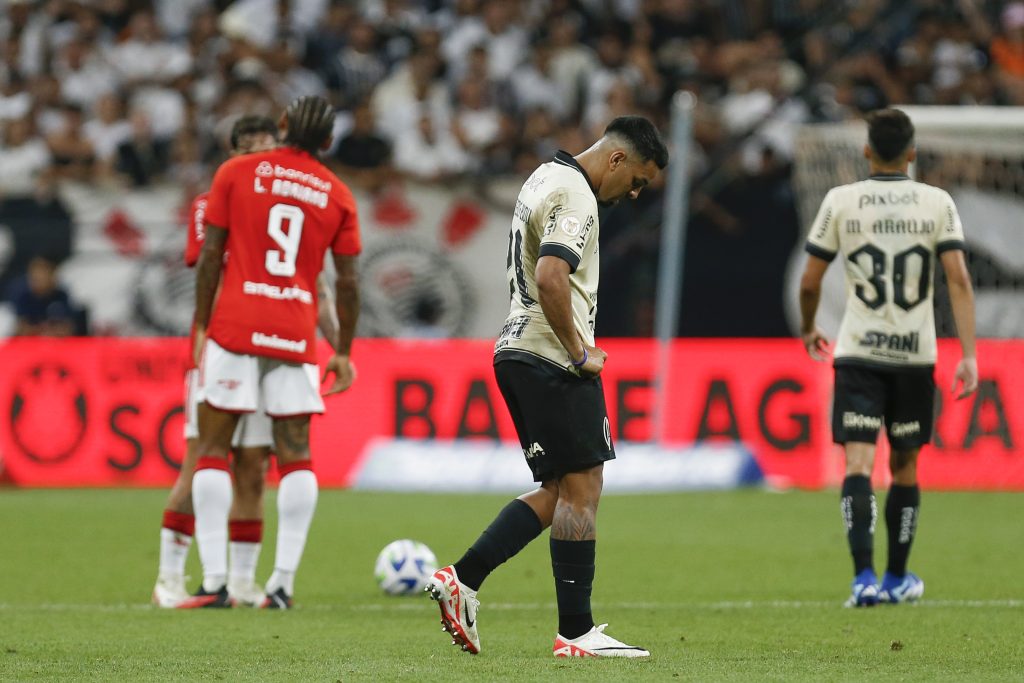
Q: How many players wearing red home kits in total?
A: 2